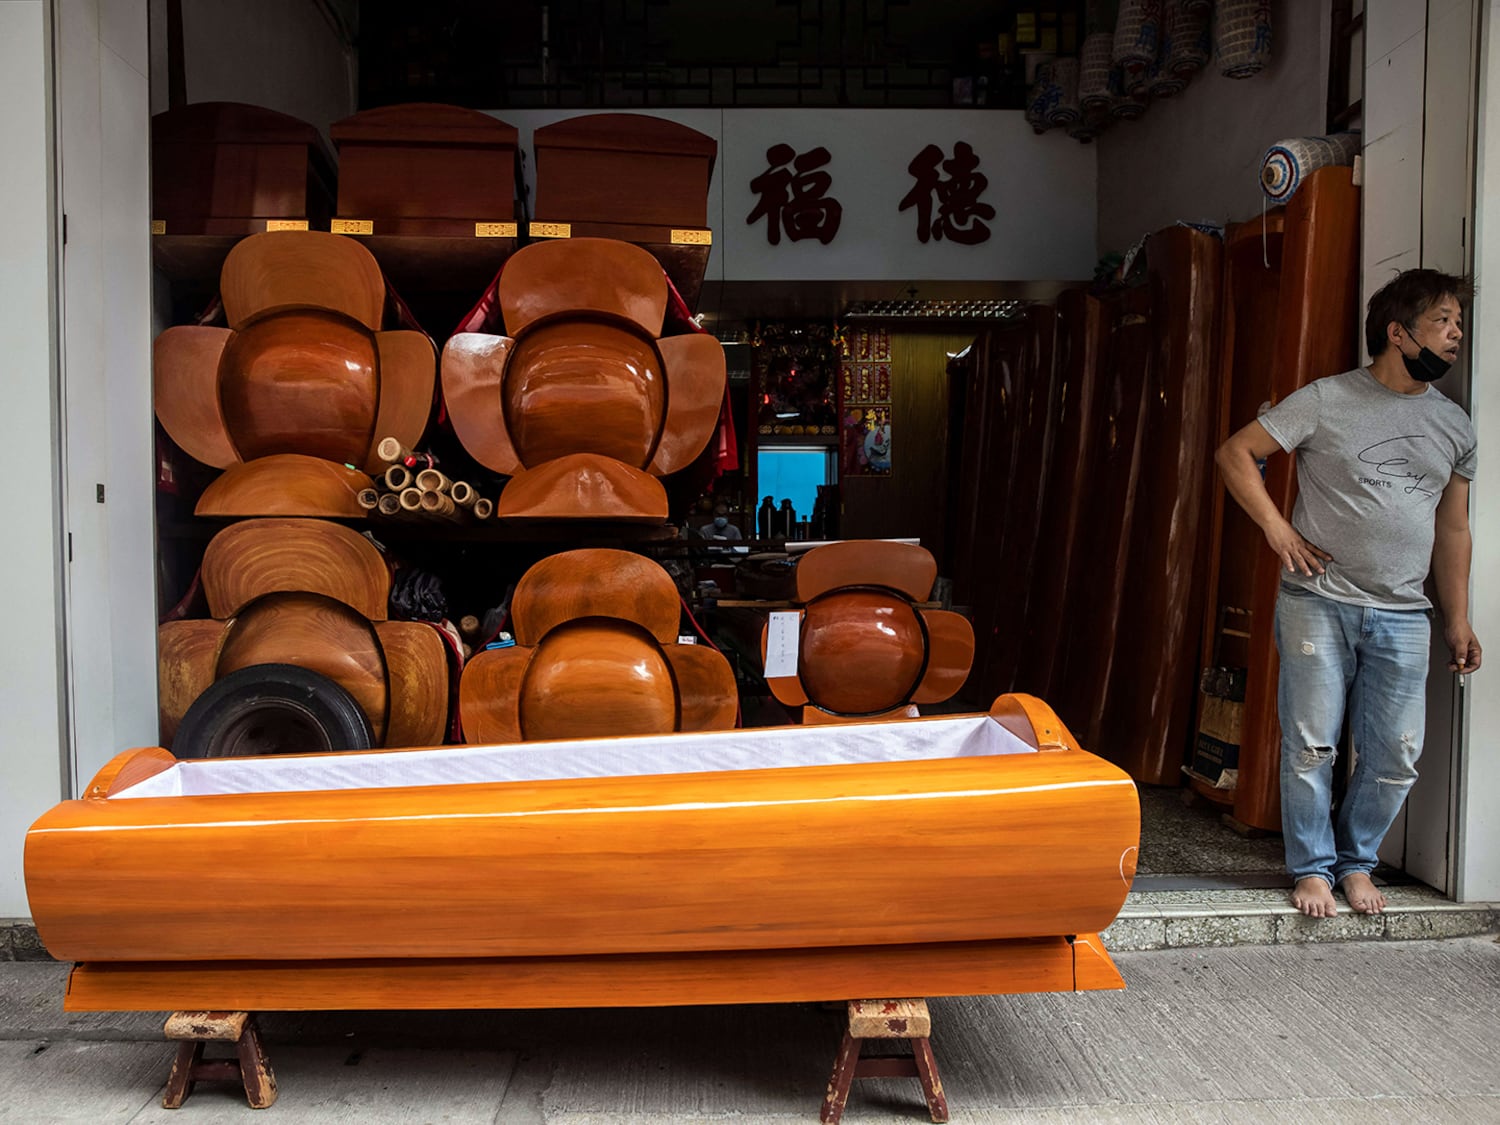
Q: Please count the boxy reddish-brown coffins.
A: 3